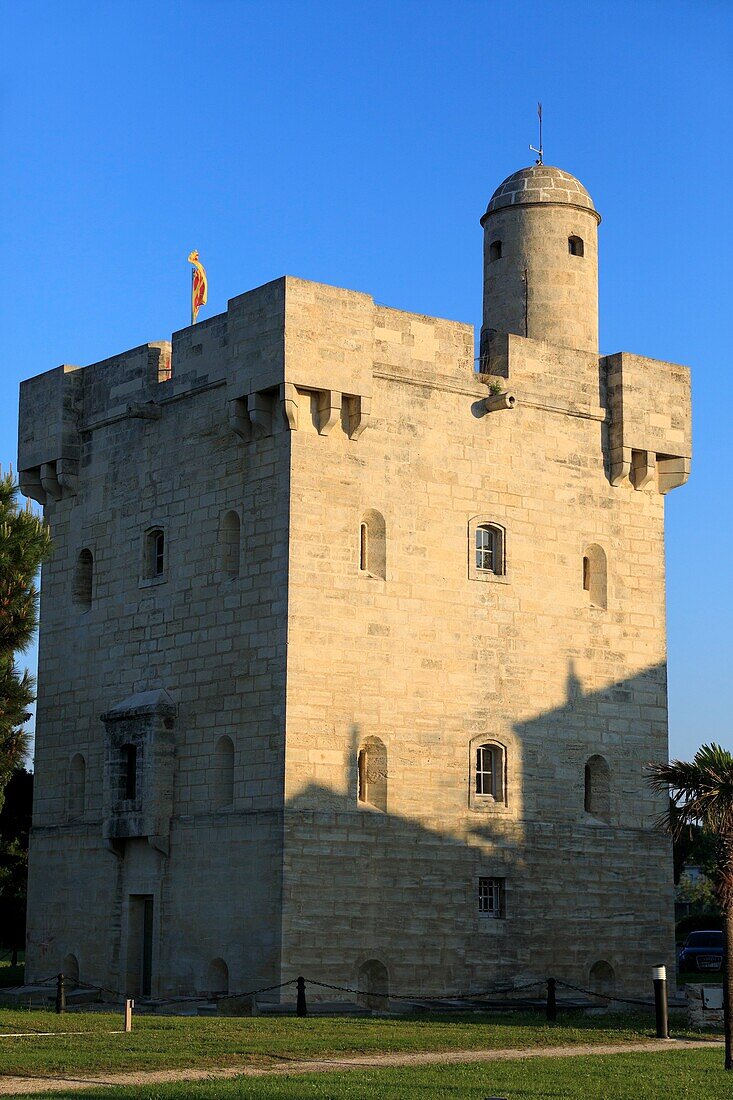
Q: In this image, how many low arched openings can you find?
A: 4